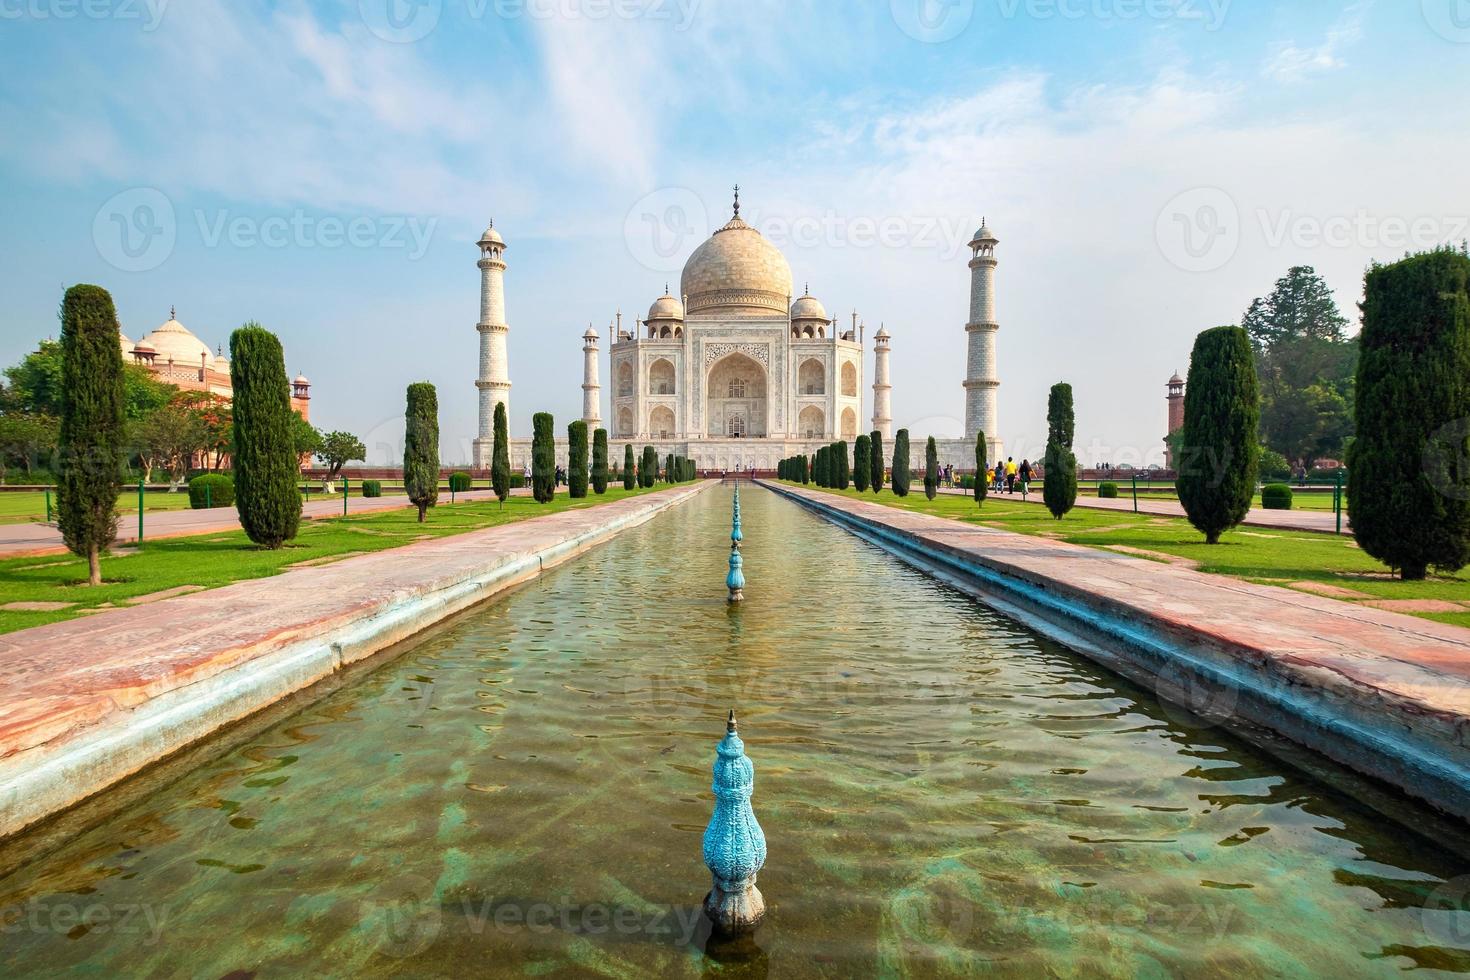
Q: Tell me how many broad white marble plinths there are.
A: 1